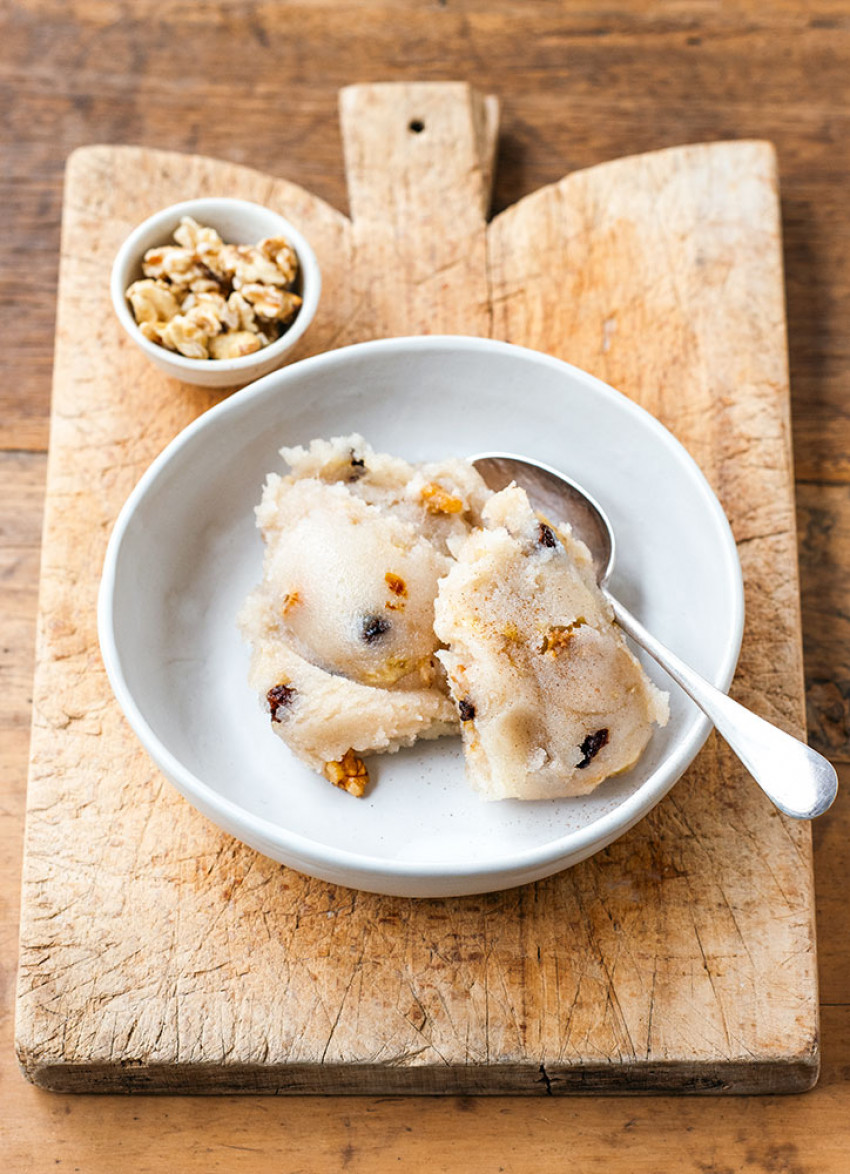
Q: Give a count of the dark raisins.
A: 6